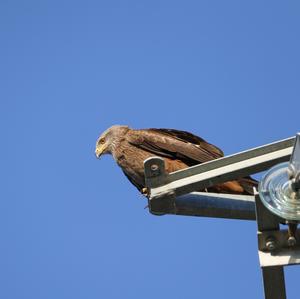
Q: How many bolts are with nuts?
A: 2